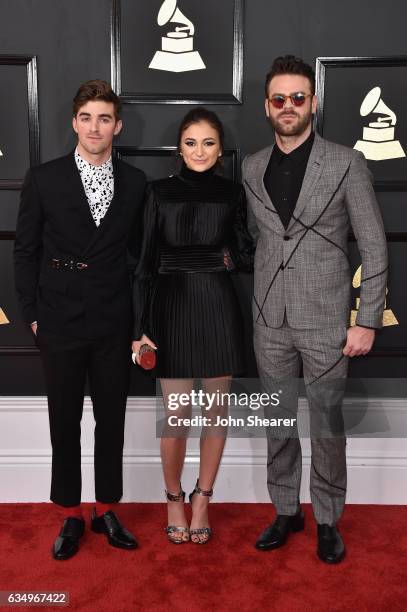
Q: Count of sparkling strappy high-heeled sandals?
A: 2